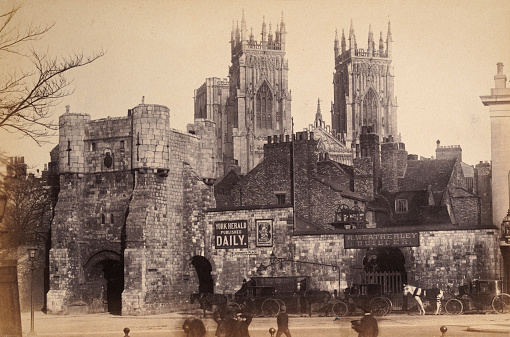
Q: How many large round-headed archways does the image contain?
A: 3